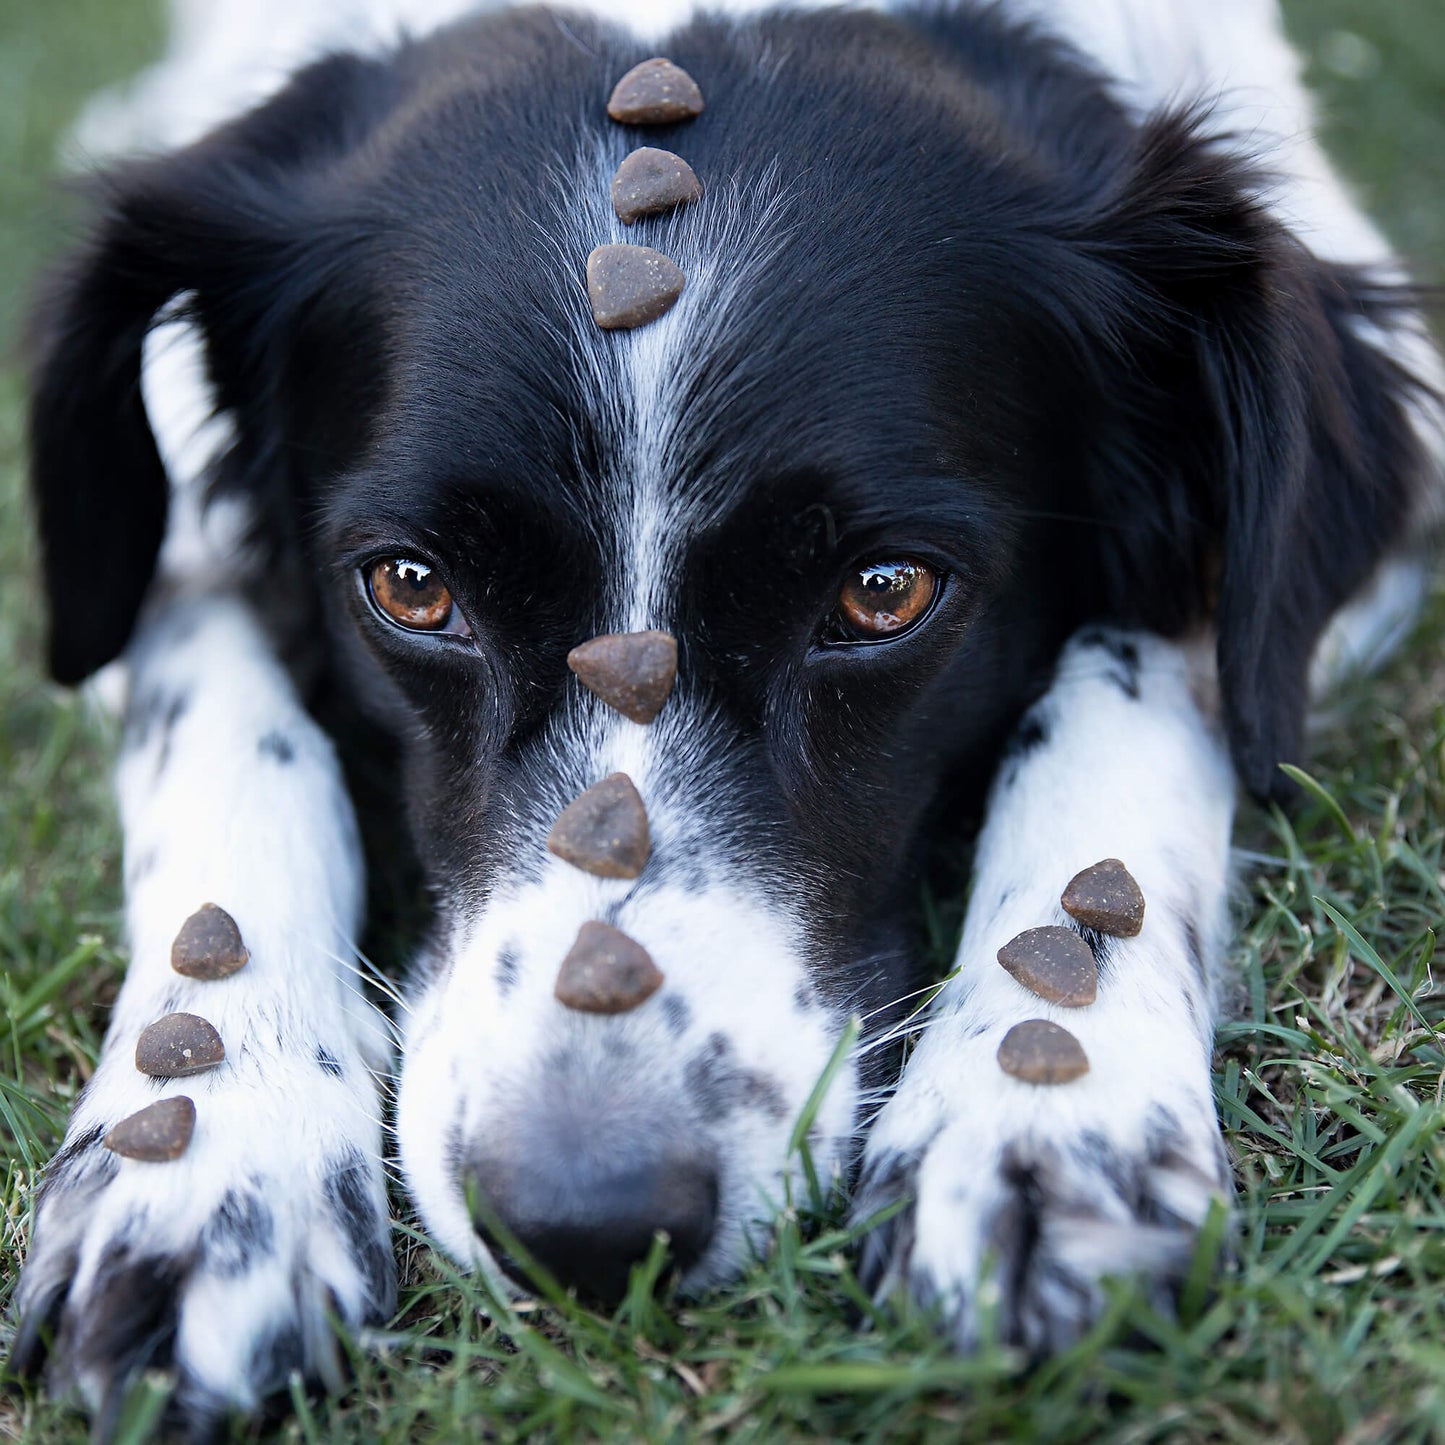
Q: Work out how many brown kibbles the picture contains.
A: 12